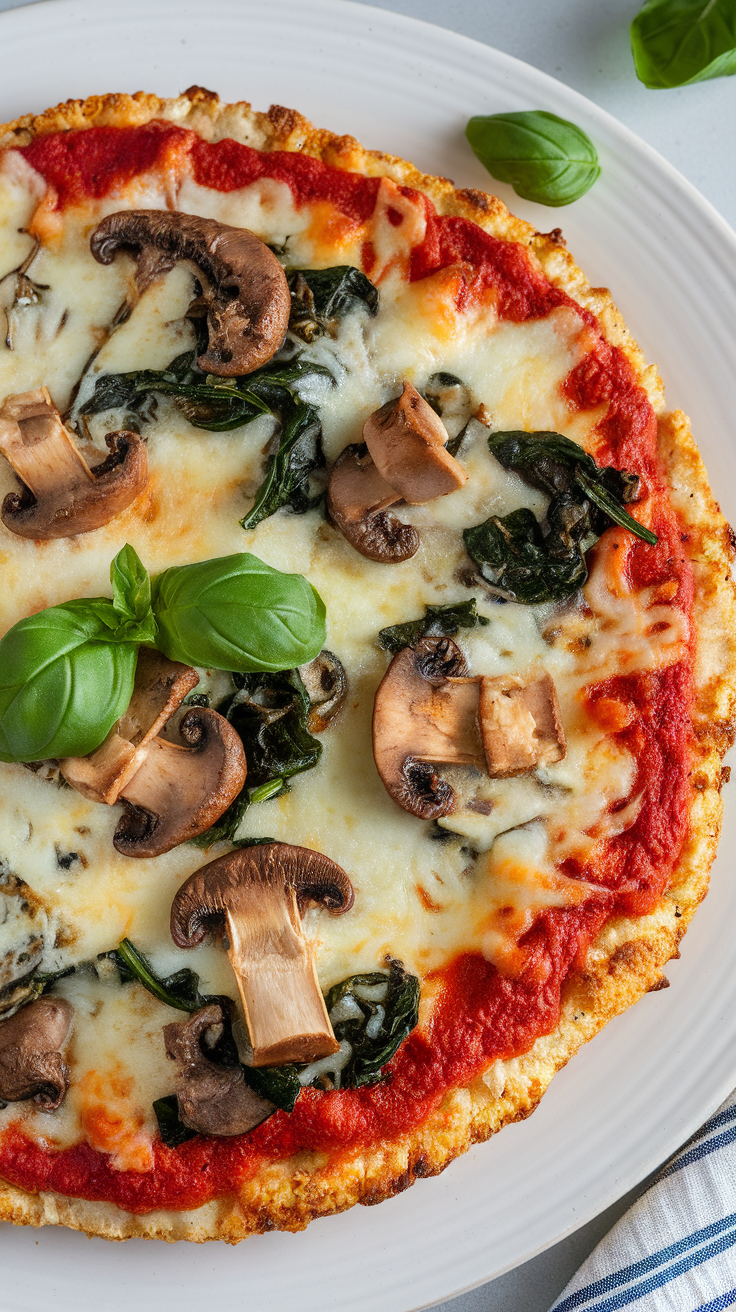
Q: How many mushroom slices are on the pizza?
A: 8